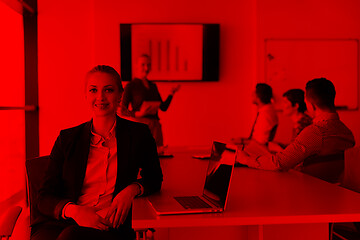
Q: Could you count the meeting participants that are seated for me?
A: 4